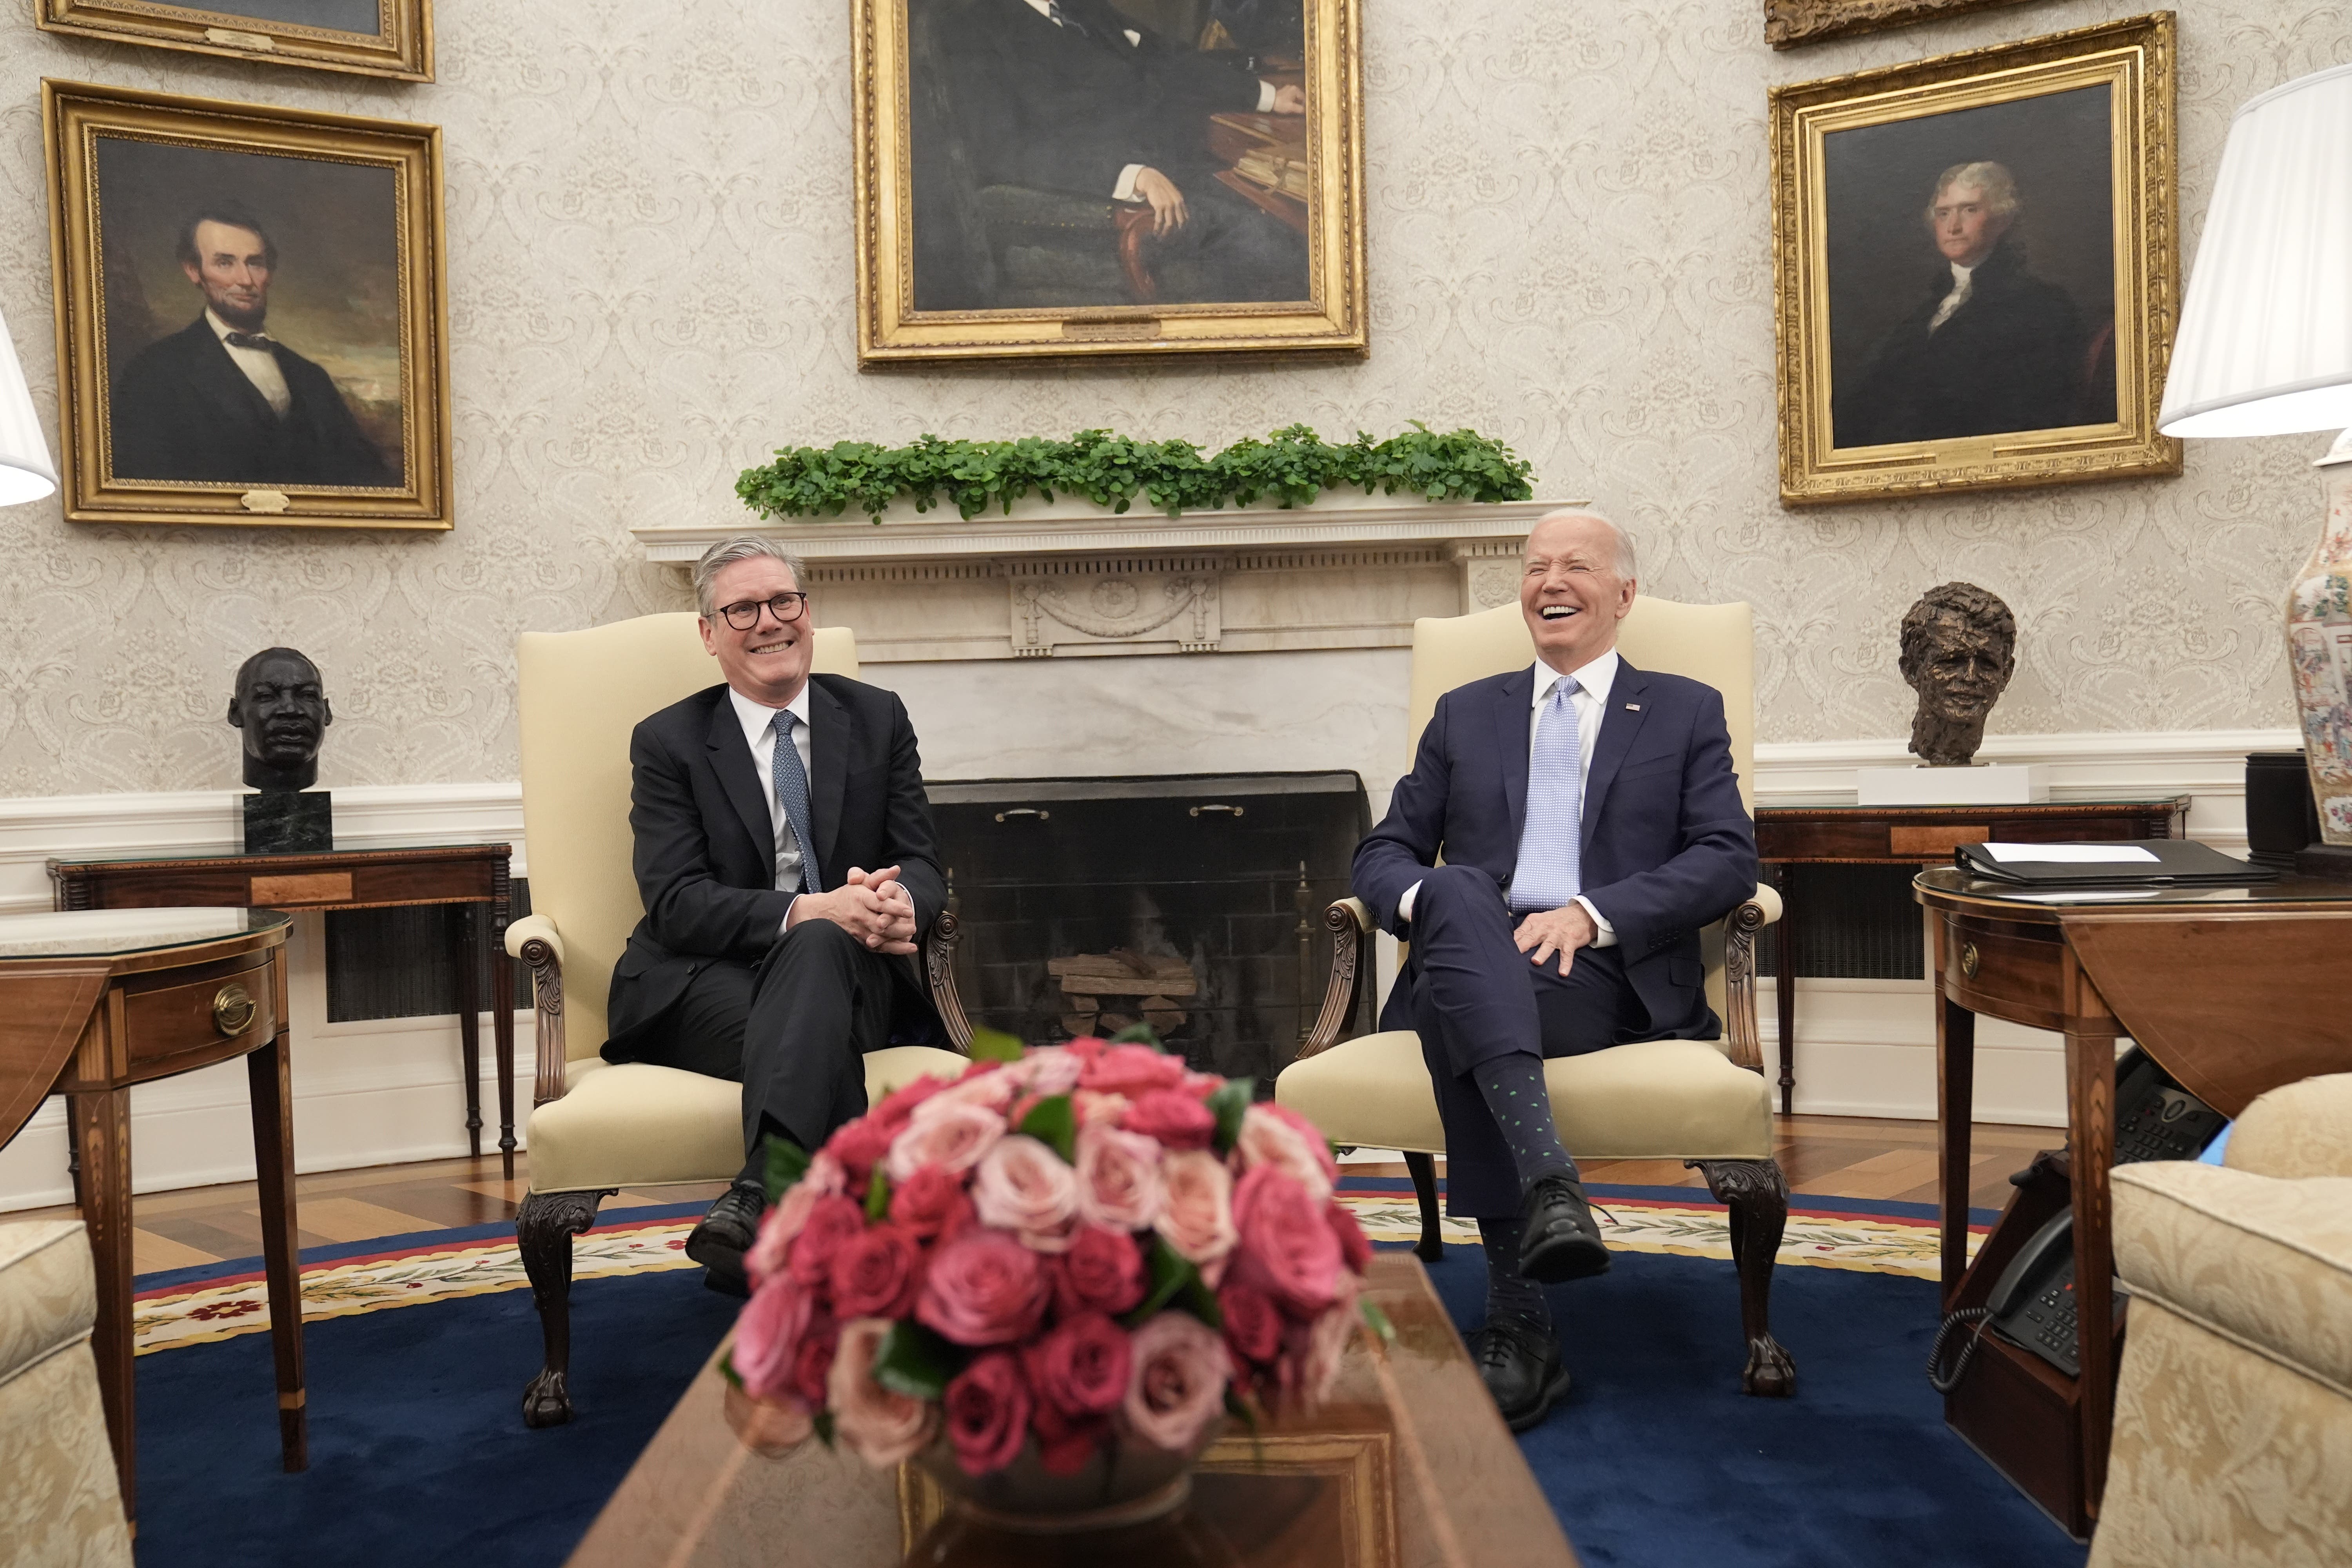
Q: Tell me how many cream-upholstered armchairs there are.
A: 2